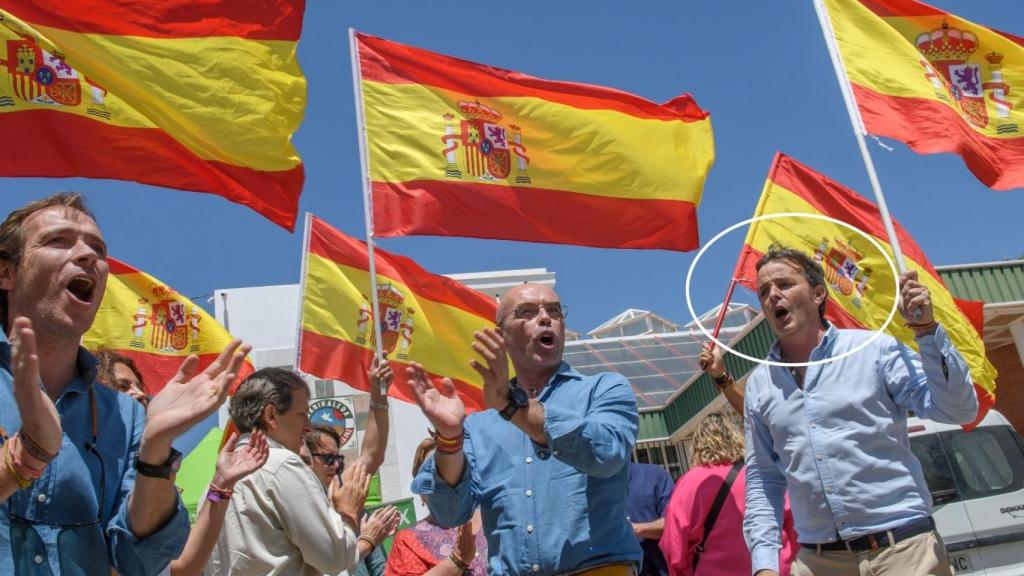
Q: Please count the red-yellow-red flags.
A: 6